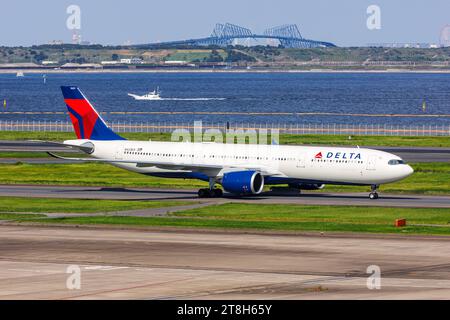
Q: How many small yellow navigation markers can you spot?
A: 2